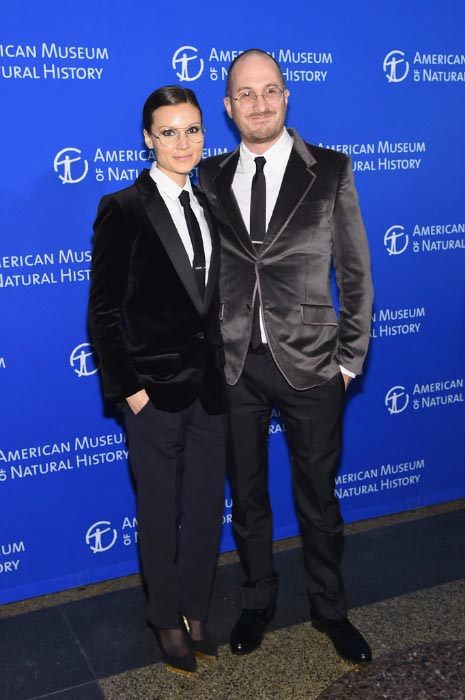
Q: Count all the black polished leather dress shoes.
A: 2